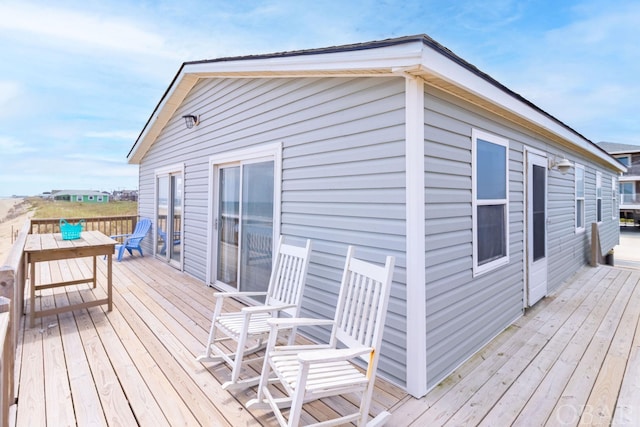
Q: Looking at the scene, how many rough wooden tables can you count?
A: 1